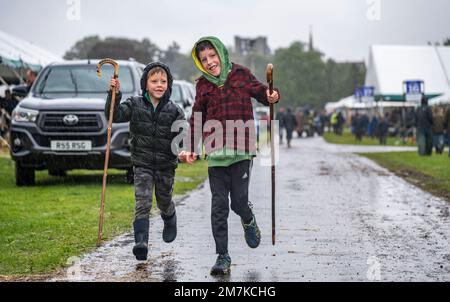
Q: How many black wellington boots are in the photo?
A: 2